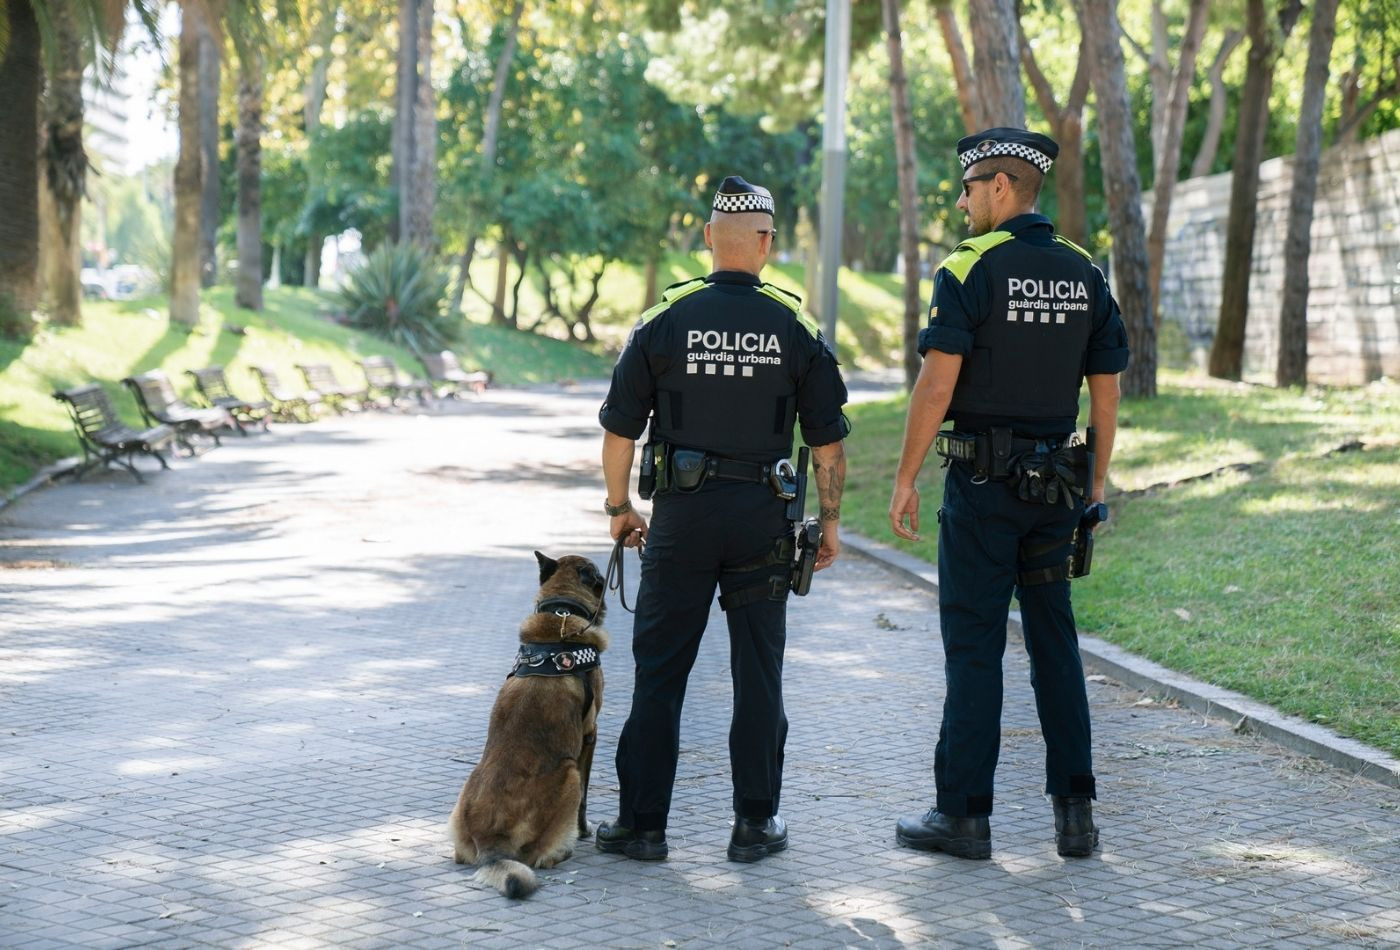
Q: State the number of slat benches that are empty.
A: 7